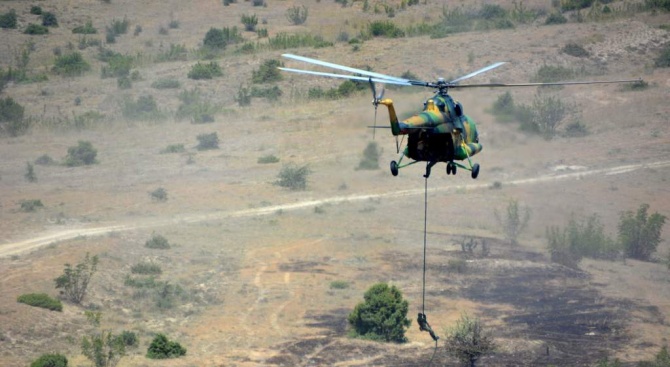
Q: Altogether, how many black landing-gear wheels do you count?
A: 4